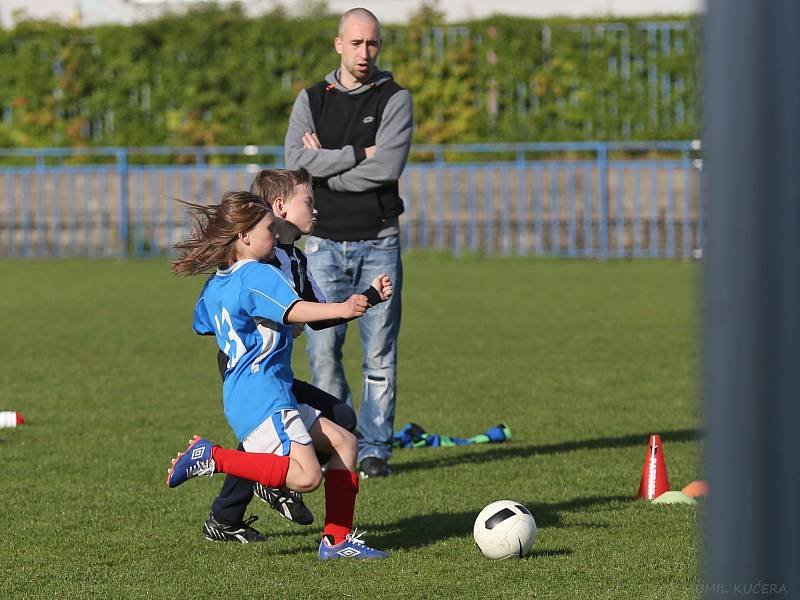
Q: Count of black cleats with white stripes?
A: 2